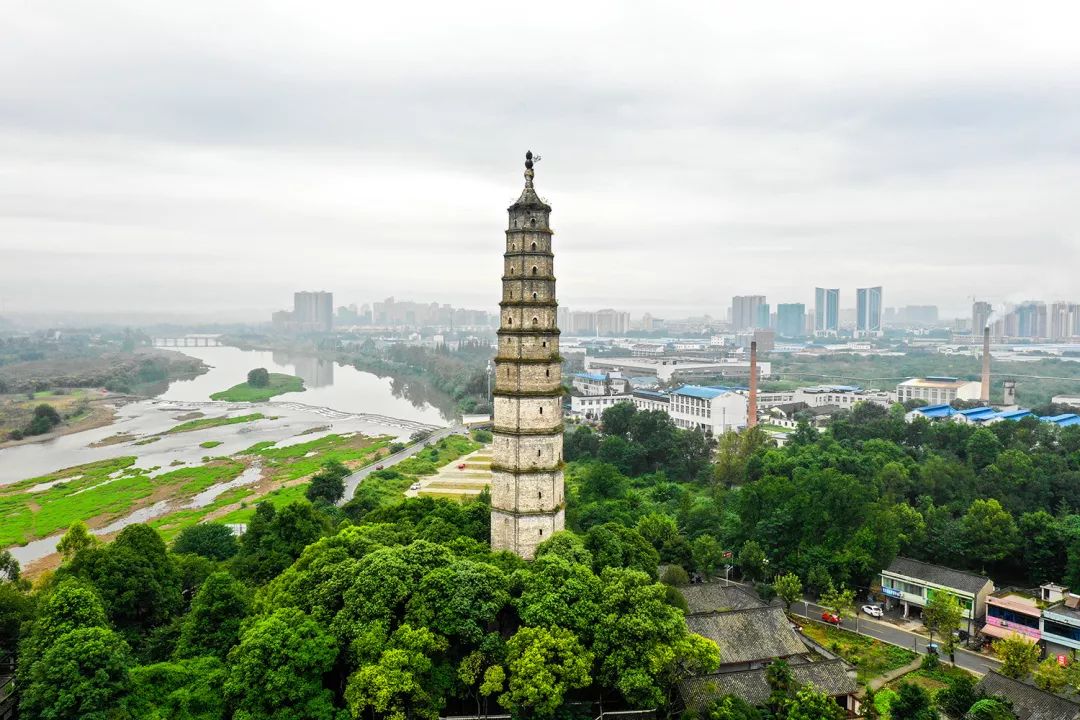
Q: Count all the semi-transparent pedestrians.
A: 0